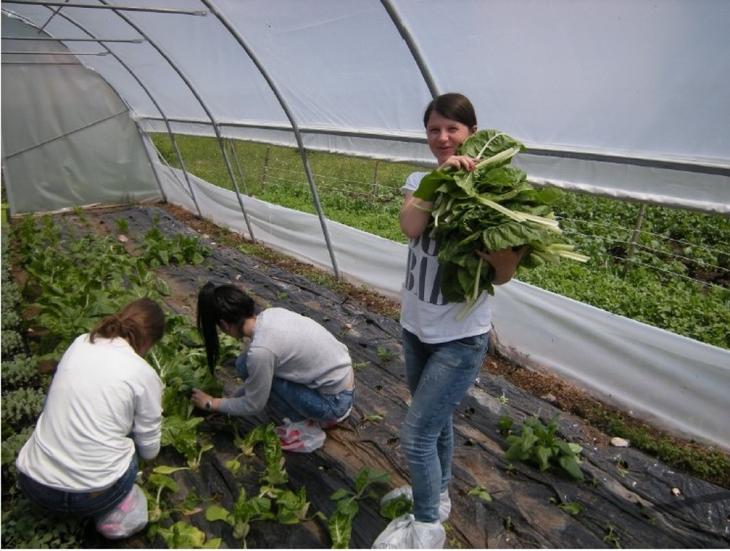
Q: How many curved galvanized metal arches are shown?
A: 5